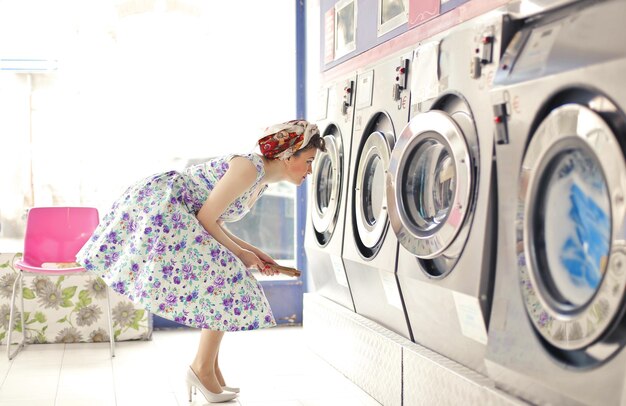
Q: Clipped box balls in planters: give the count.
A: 0